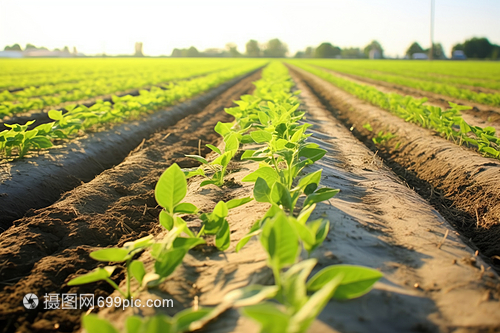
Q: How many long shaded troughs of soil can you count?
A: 2